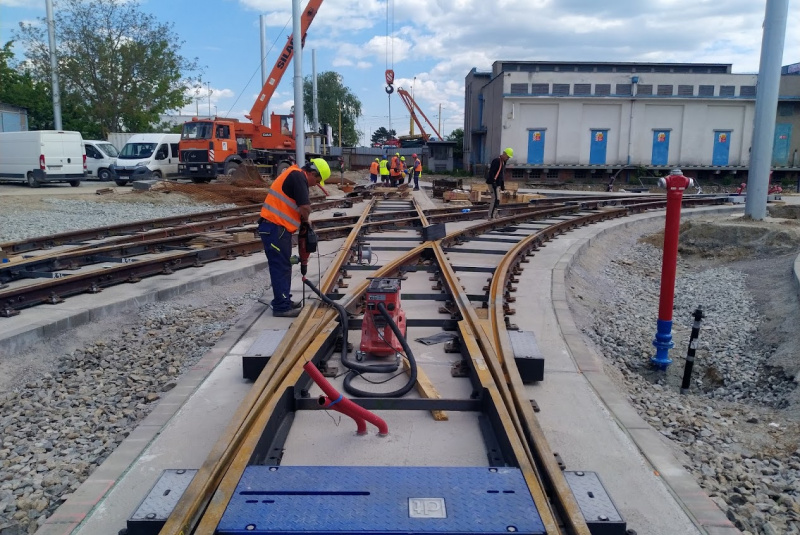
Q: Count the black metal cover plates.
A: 4